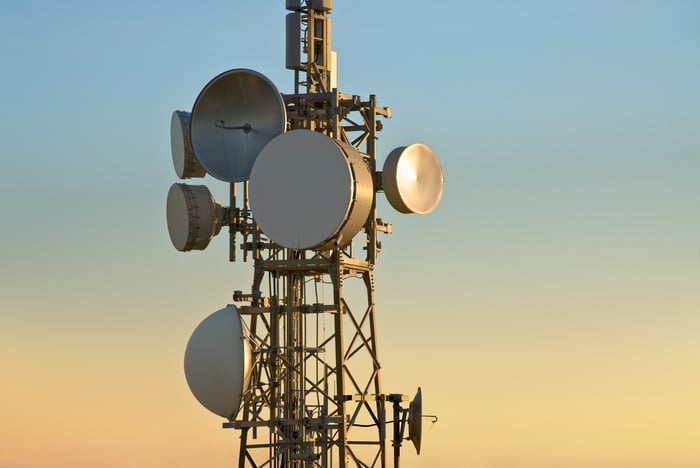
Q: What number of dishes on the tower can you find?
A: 7